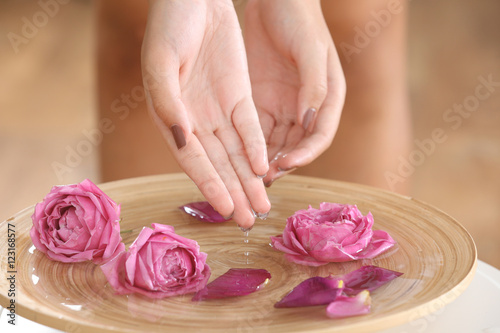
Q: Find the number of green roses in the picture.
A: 0